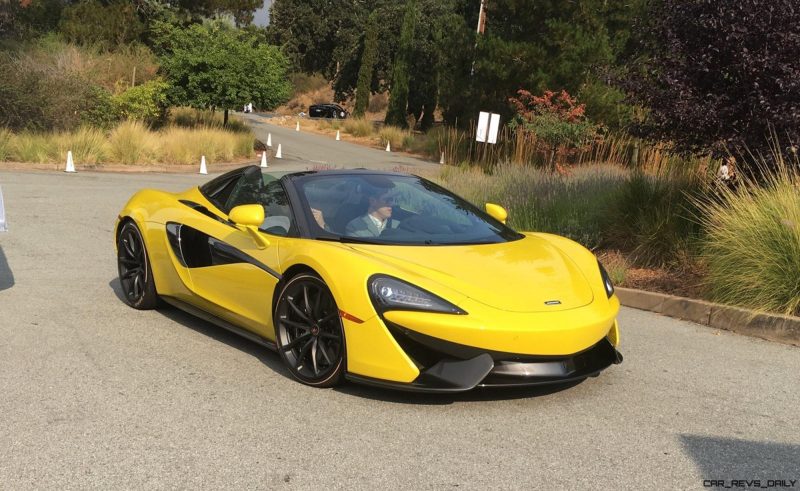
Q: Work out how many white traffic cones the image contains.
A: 9